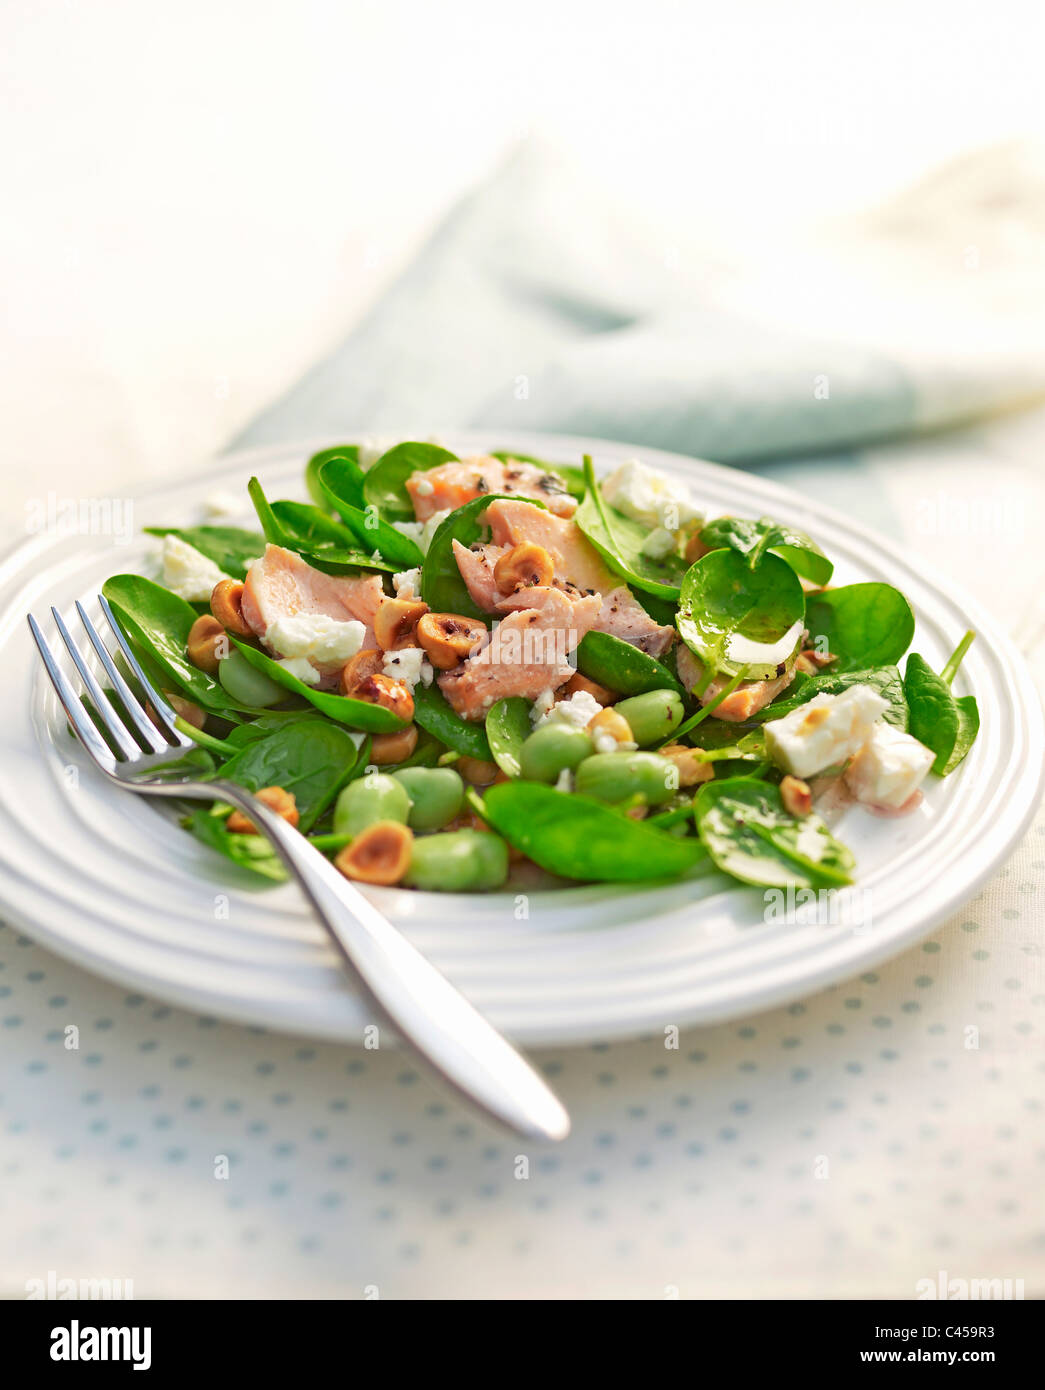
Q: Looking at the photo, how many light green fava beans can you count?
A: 7